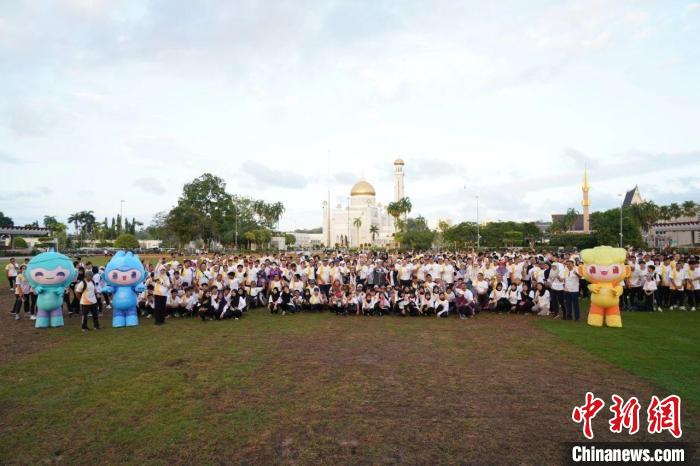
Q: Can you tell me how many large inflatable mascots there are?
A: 3